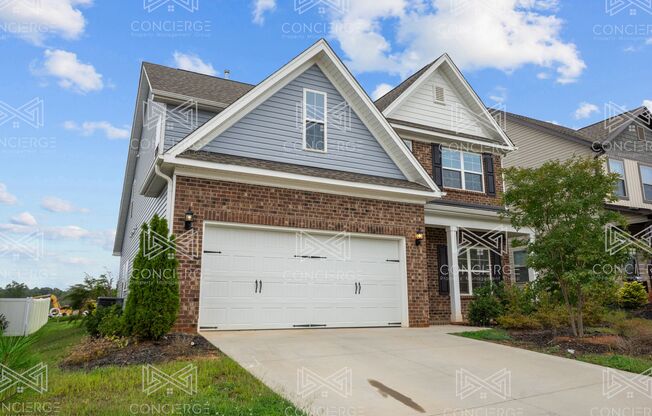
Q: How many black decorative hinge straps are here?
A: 8